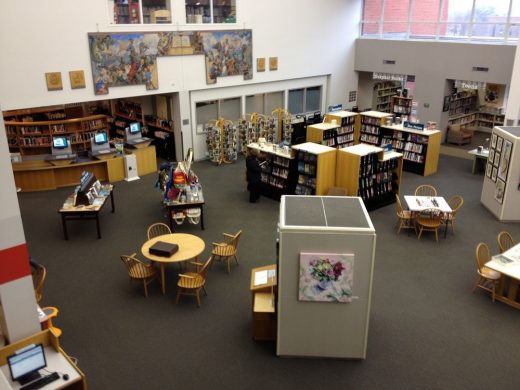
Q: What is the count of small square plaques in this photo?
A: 4